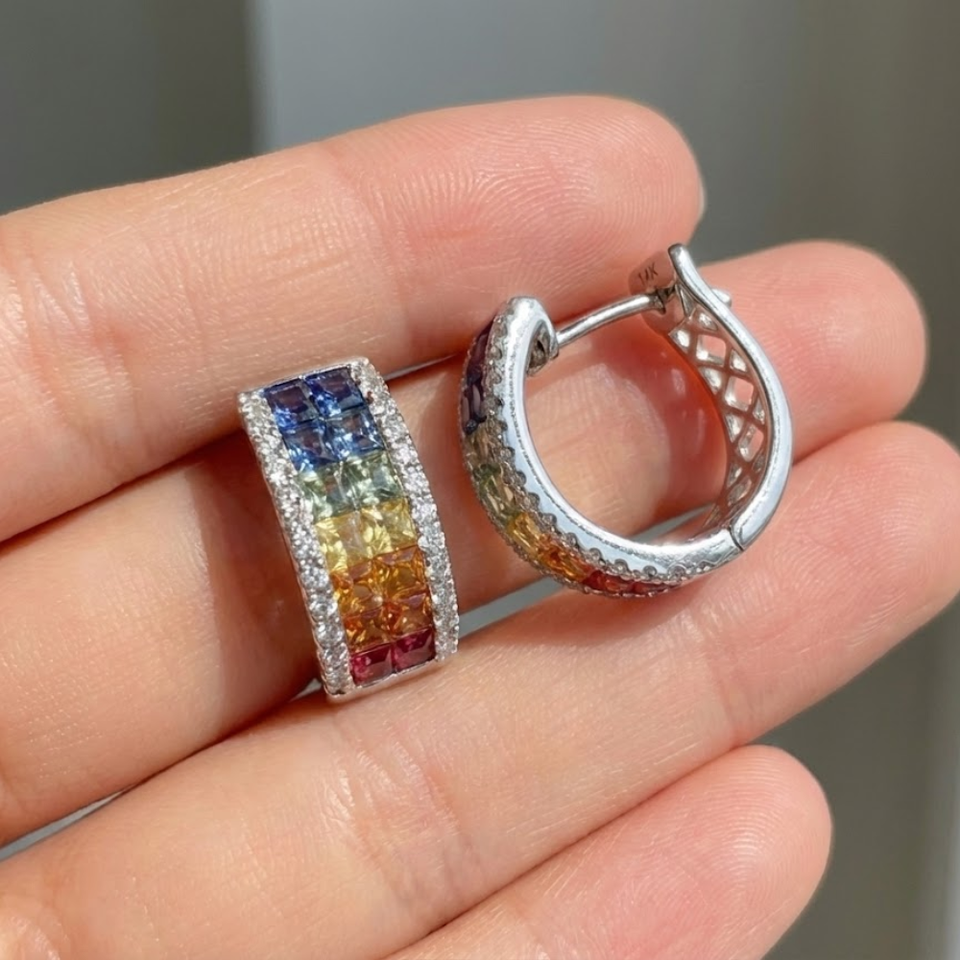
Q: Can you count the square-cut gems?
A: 14